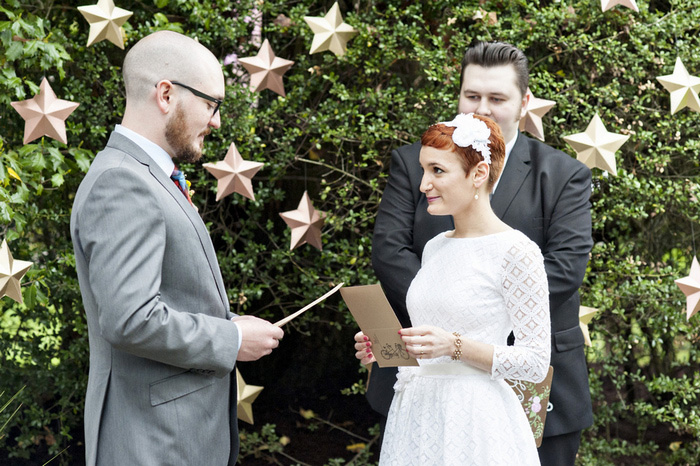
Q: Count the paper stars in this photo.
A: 14